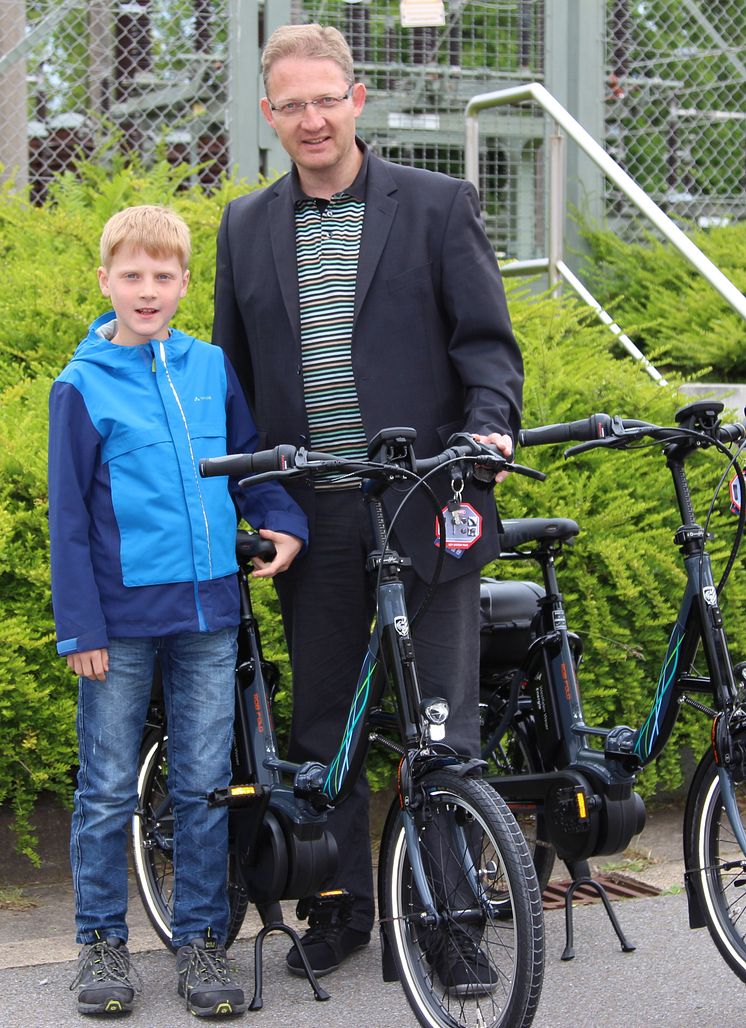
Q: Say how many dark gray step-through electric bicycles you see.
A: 2